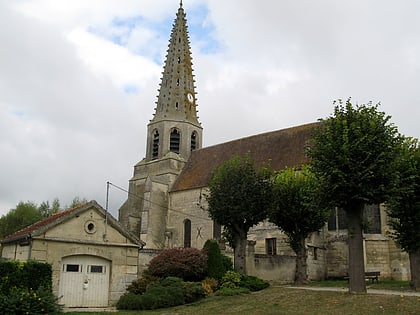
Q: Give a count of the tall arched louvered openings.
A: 3